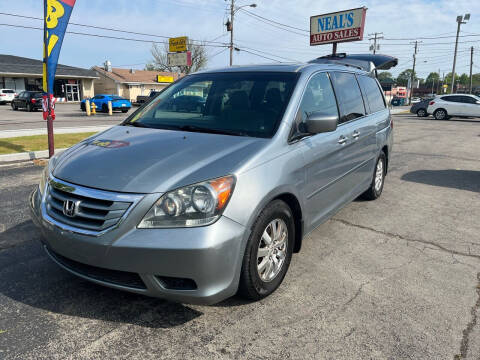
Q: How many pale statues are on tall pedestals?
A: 0